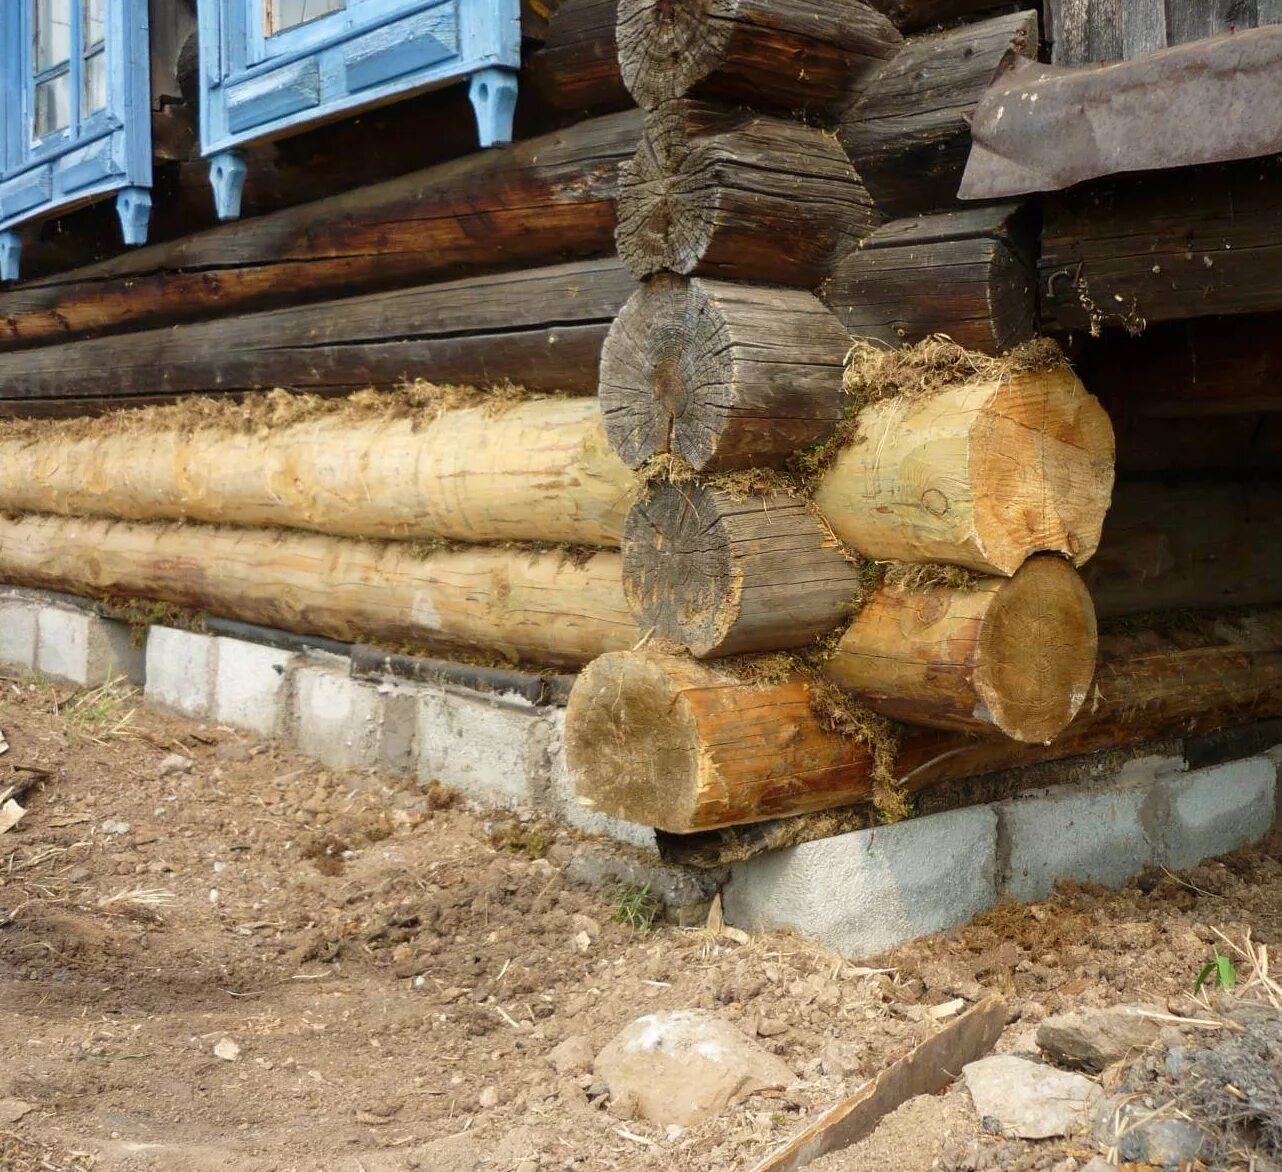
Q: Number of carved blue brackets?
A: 4